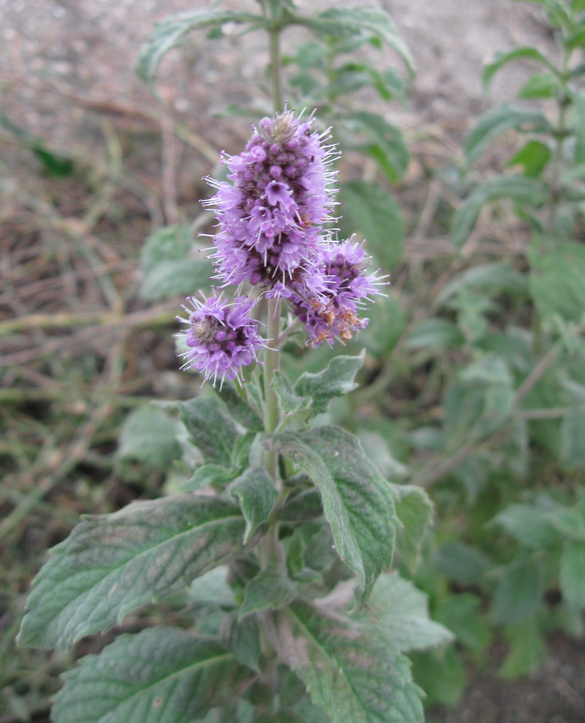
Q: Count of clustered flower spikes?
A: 3